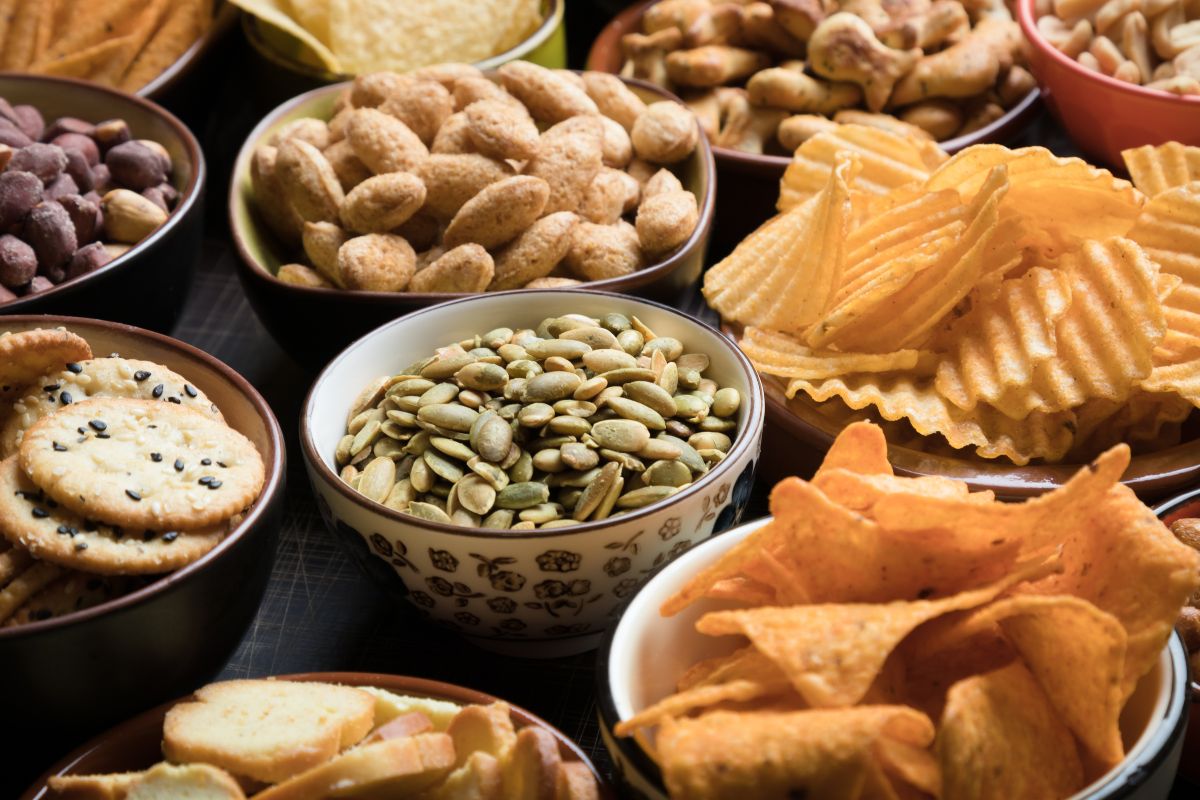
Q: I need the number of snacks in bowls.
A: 12